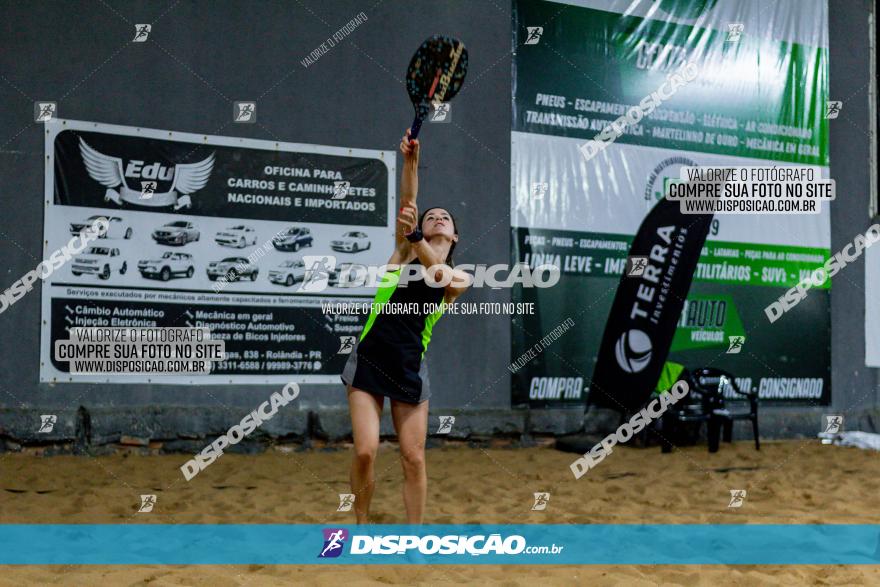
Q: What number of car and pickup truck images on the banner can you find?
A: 10